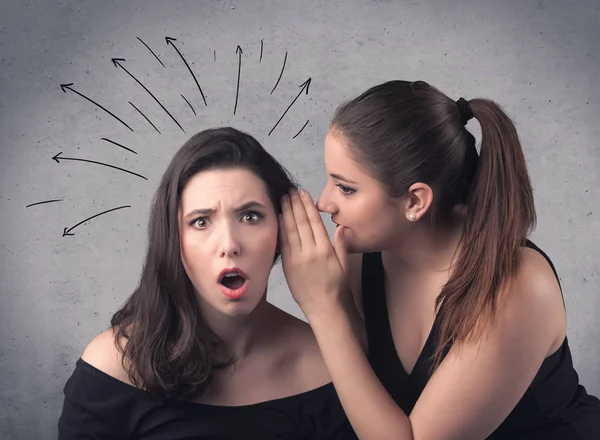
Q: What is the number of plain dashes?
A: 9